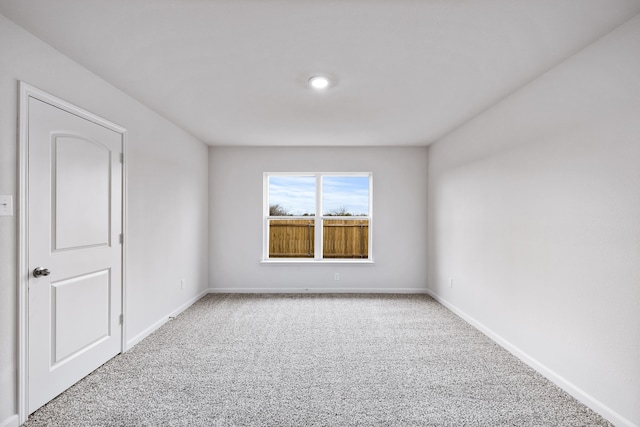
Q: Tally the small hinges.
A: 3